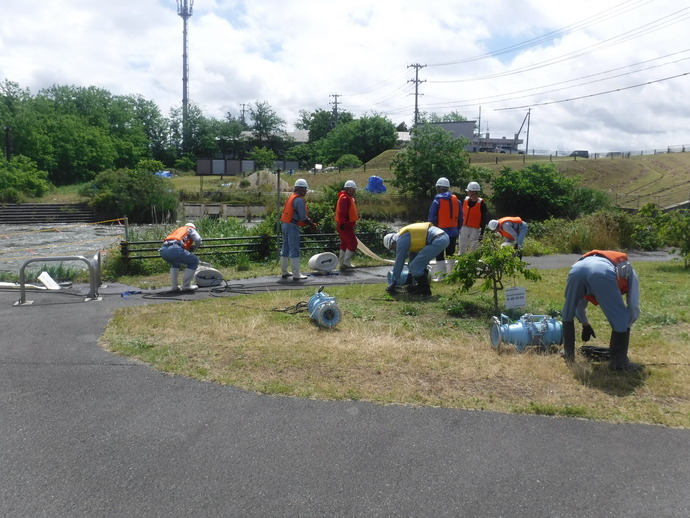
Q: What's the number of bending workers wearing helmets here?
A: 3